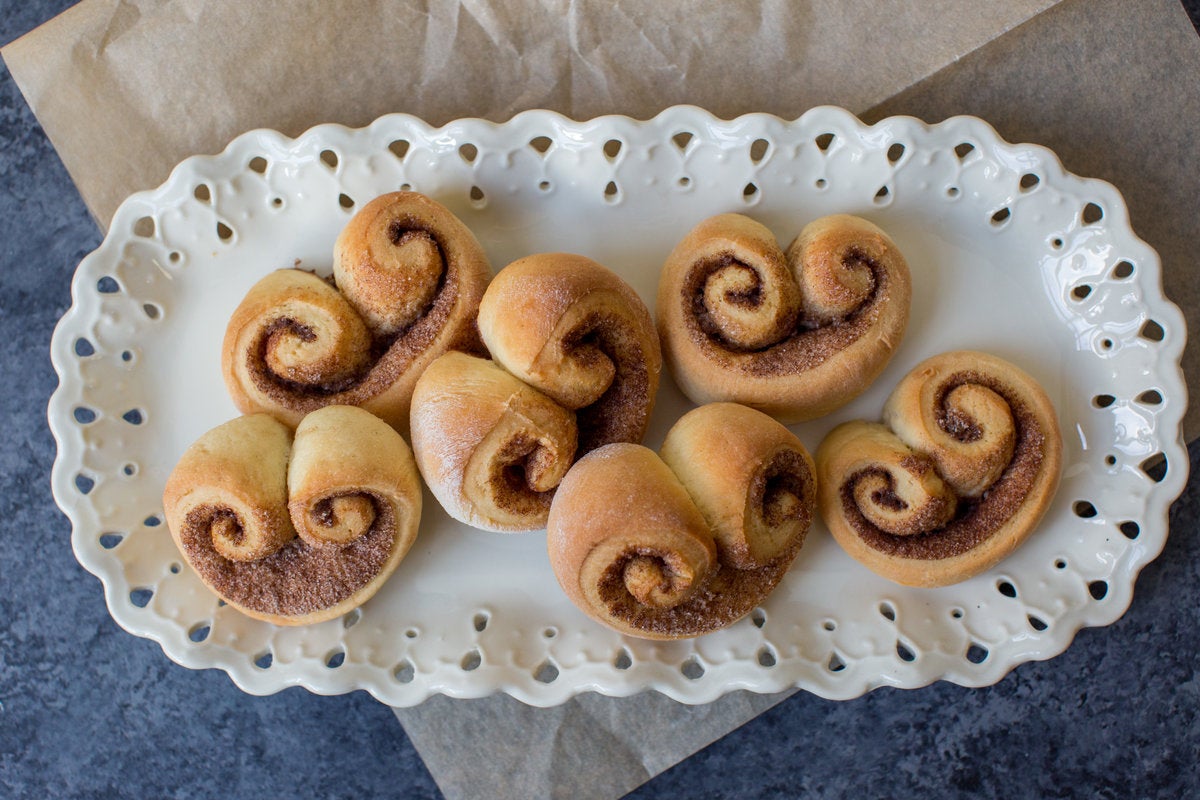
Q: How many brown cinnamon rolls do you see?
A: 6